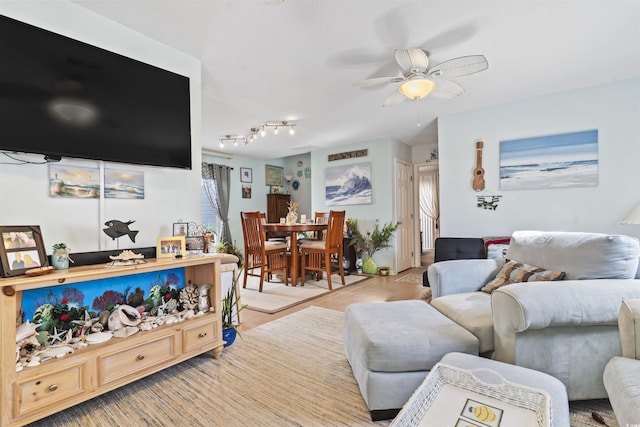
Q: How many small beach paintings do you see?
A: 2